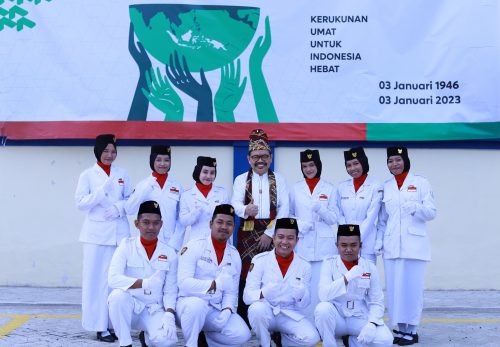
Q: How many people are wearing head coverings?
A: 11